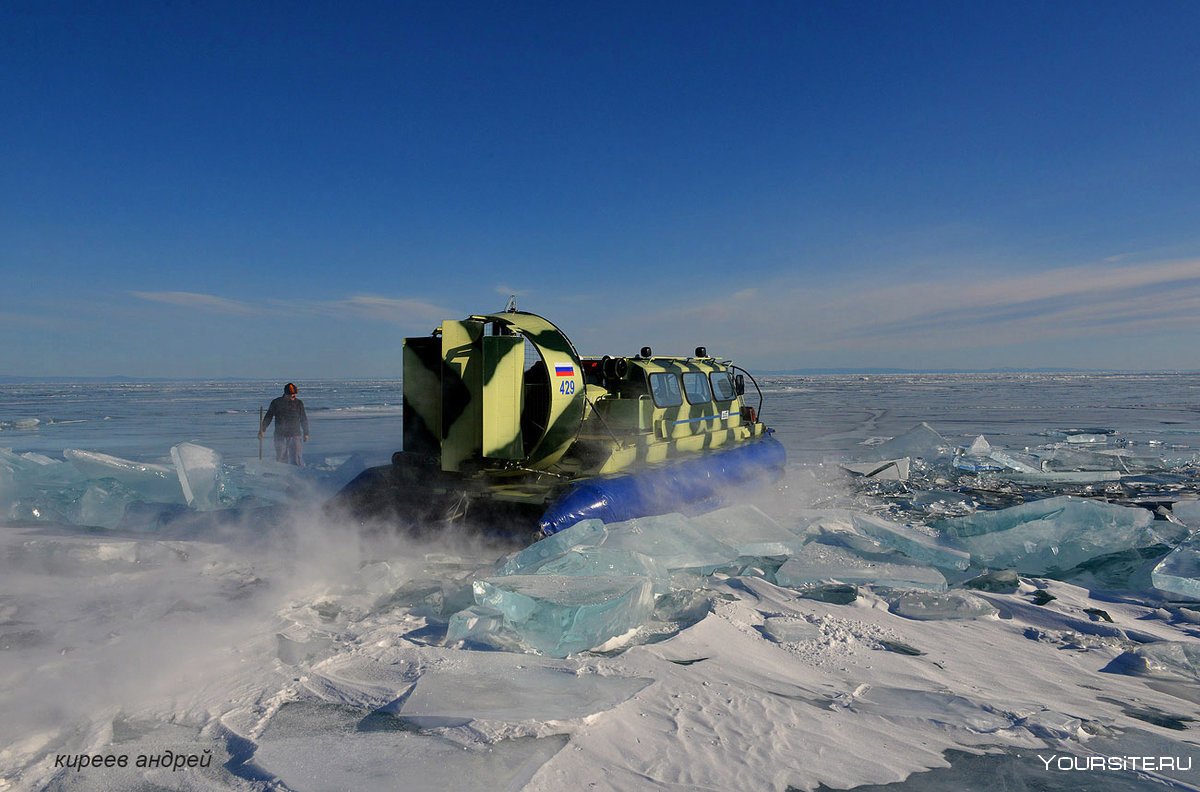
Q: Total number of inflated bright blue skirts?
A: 1